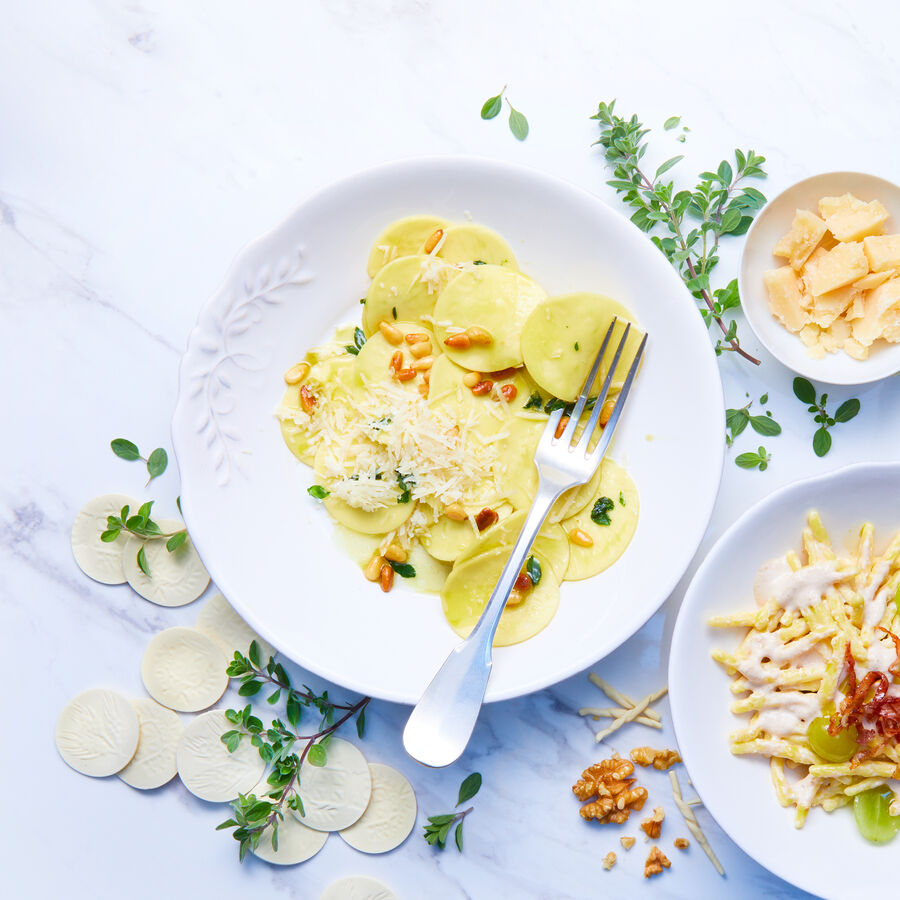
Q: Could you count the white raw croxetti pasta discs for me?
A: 11